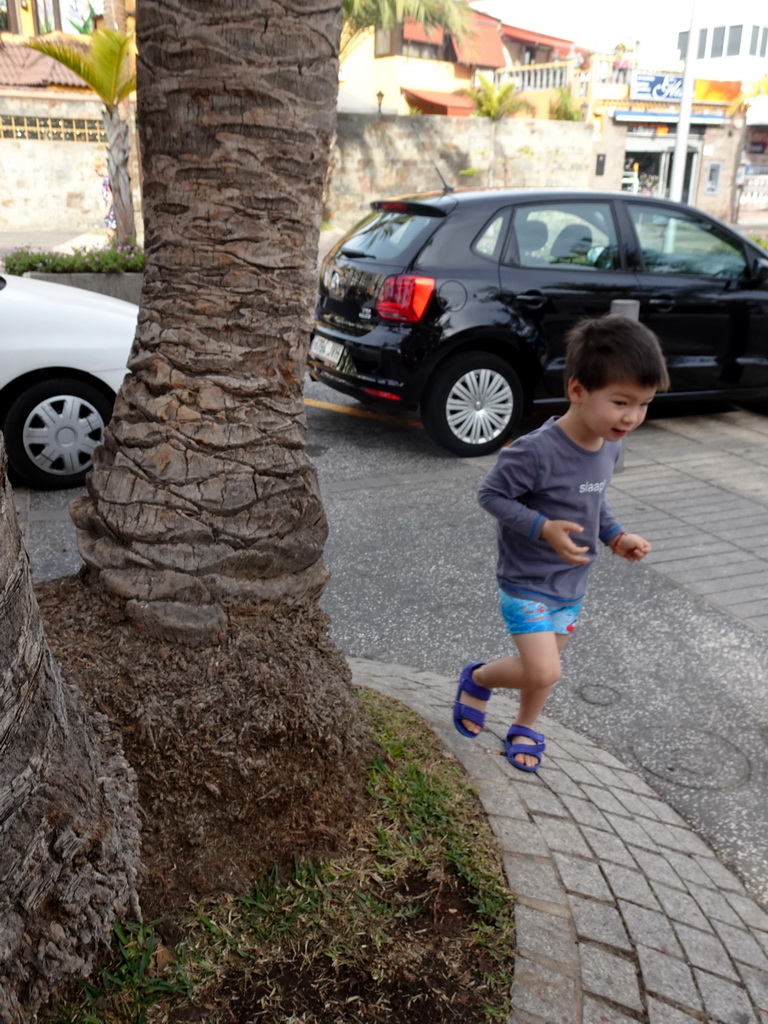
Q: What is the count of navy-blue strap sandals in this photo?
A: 2